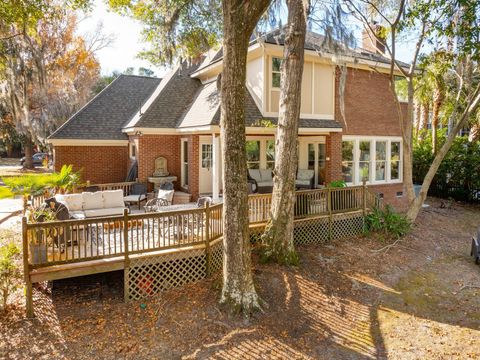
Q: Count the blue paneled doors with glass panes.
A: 0